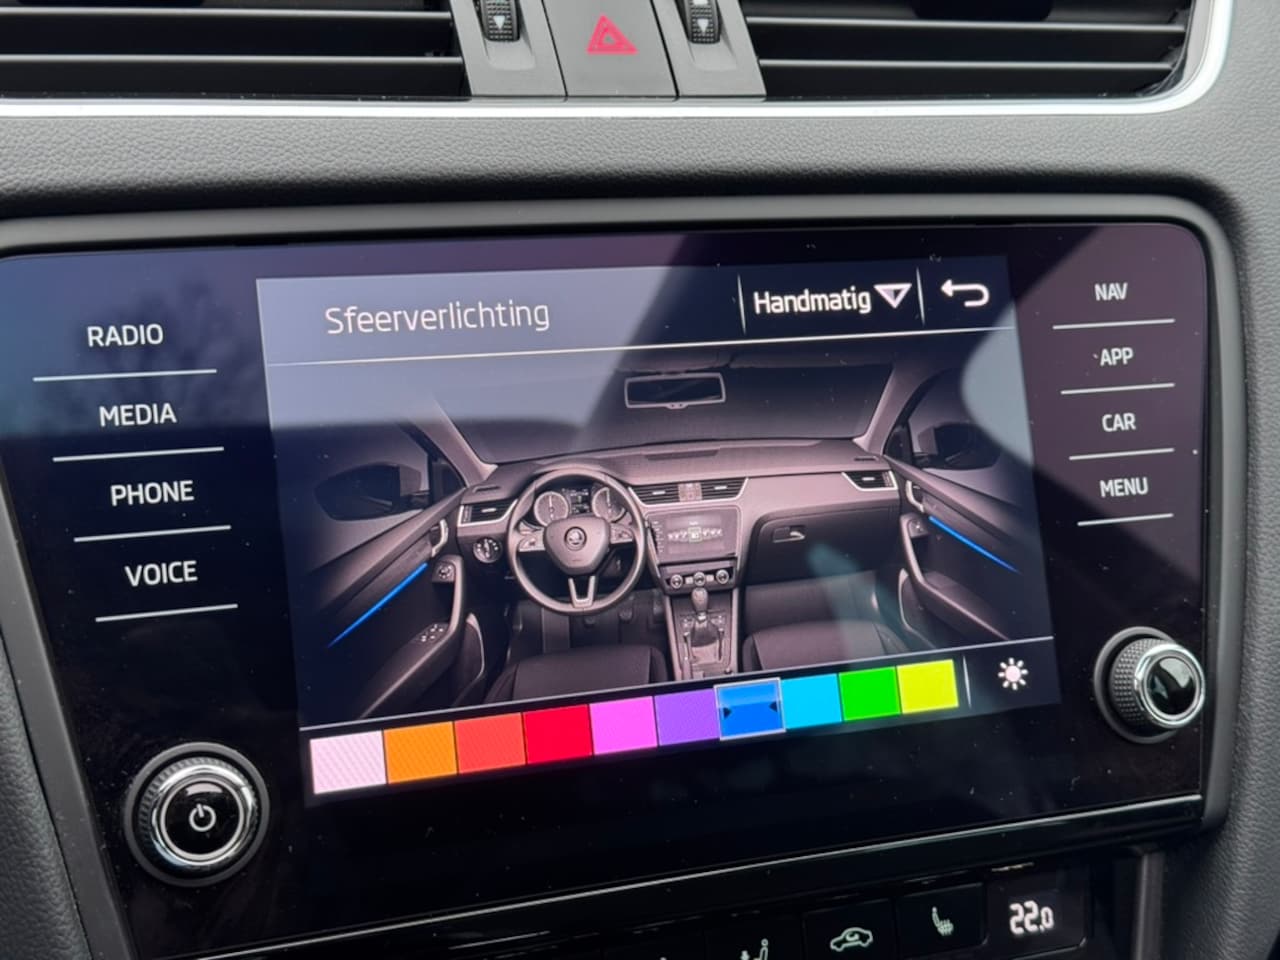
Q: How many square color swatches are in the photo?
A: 10